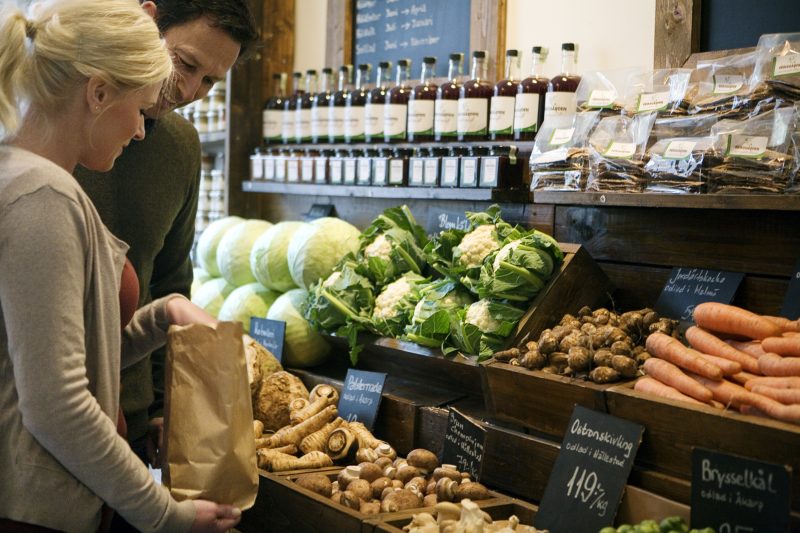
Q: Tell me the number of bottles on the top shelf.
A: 14